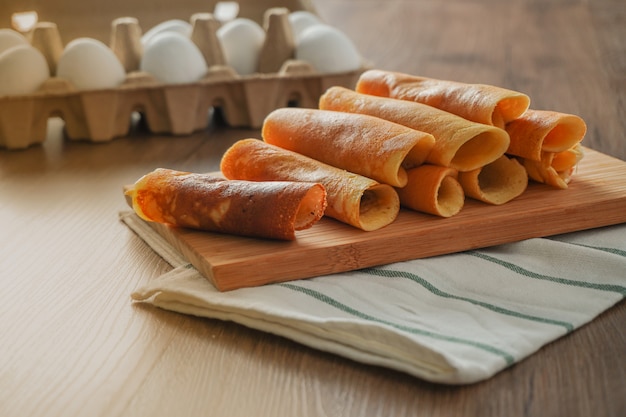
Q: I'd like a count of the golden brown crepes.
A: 9